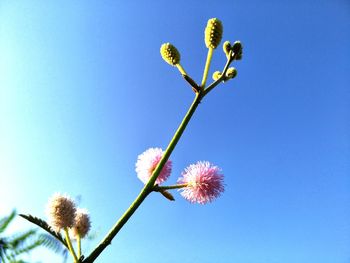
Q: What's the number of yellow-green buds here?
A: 6